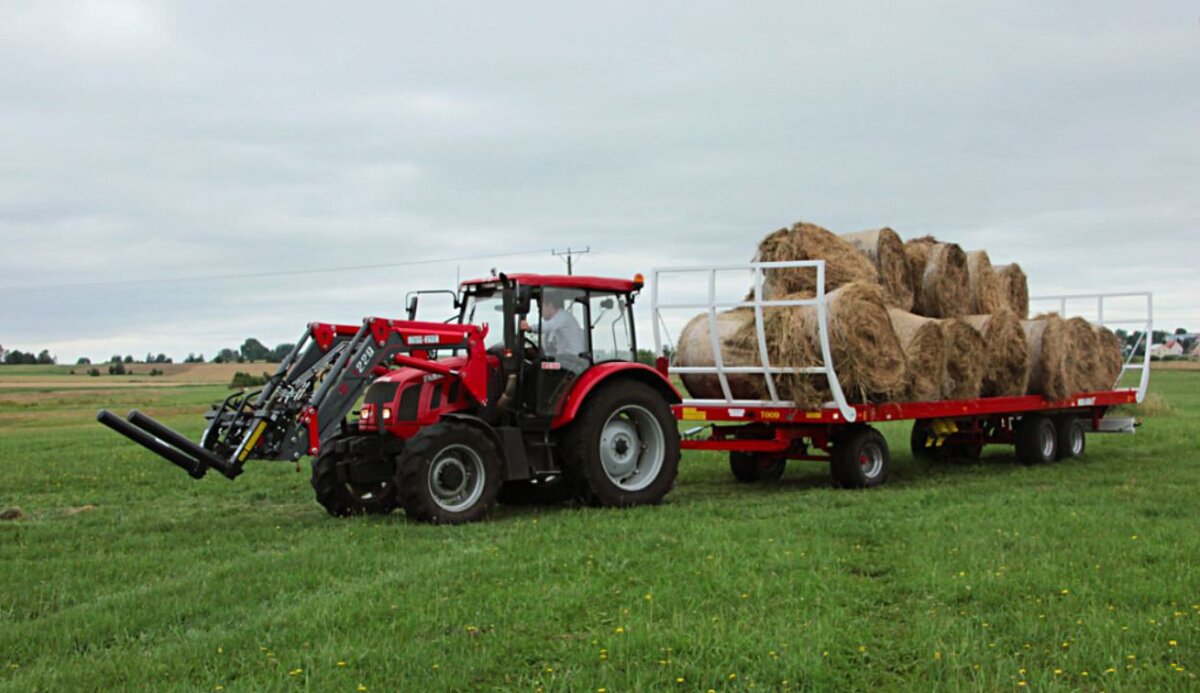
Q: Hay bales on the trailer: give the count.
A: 14